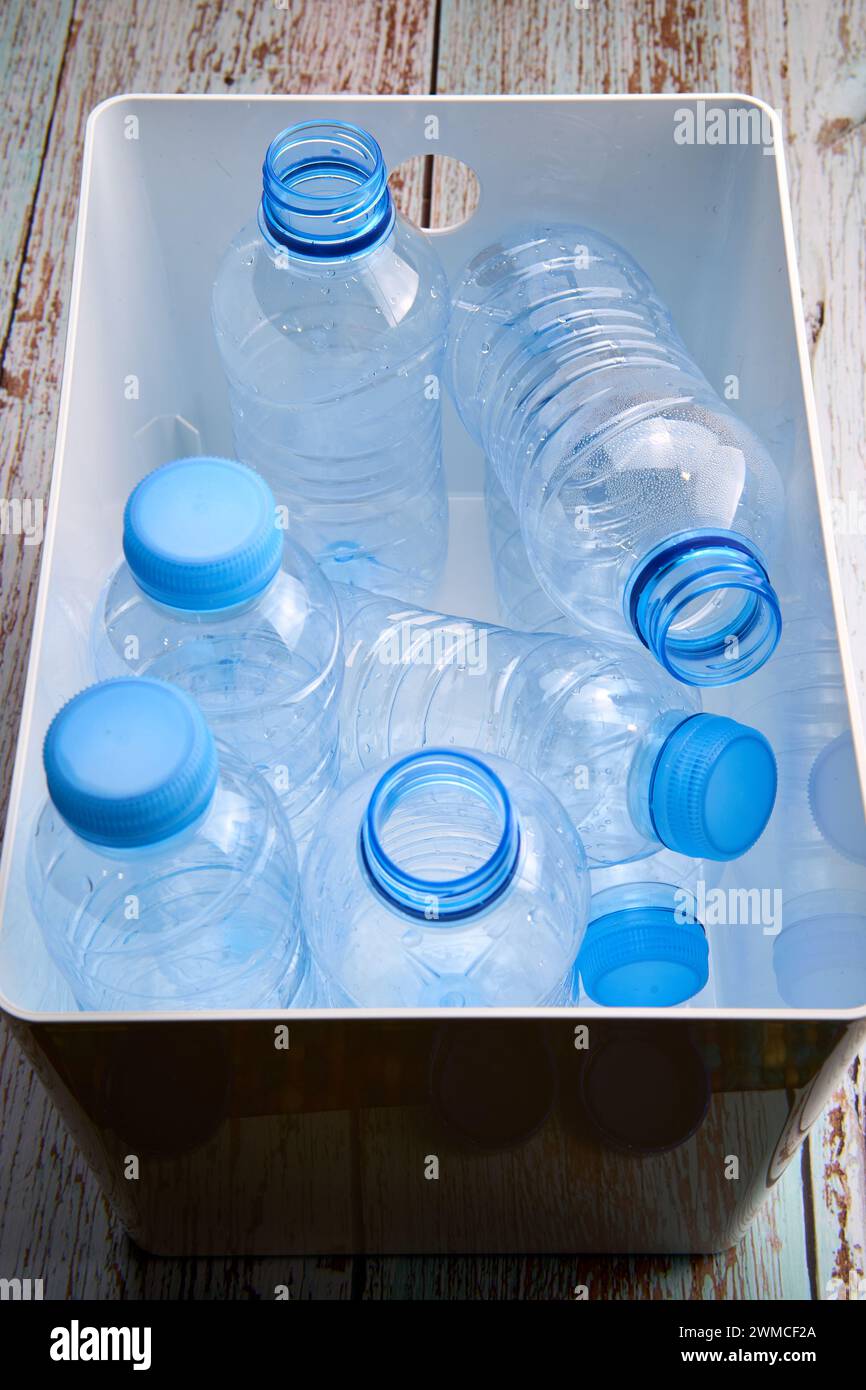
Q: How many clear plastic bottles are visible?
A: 7